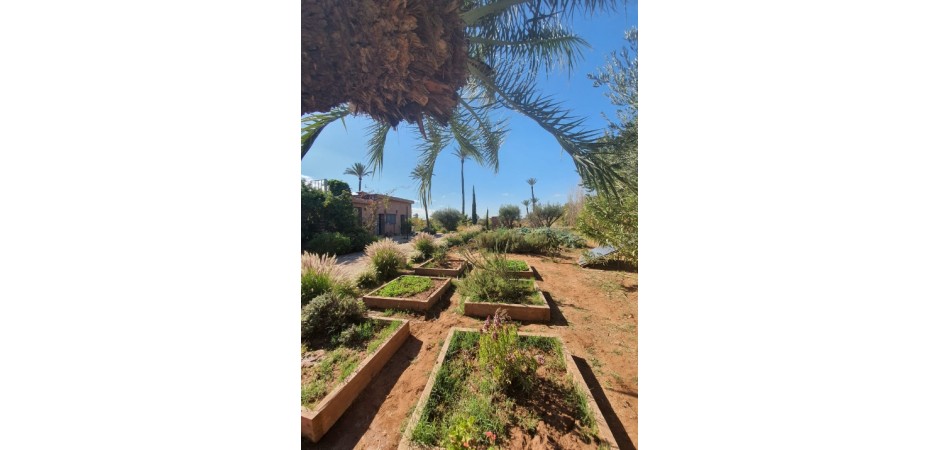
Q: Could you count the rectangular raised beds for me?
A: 6